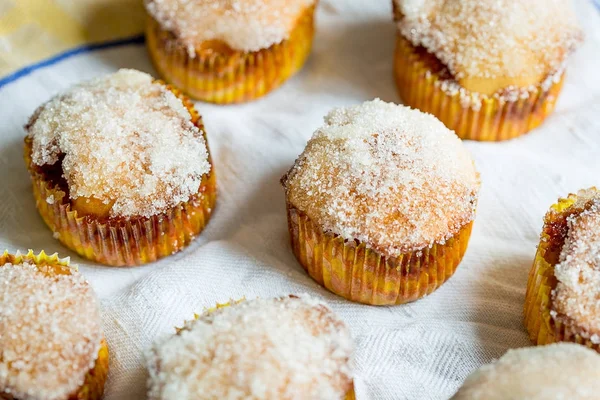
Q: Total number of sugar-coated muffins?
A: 8